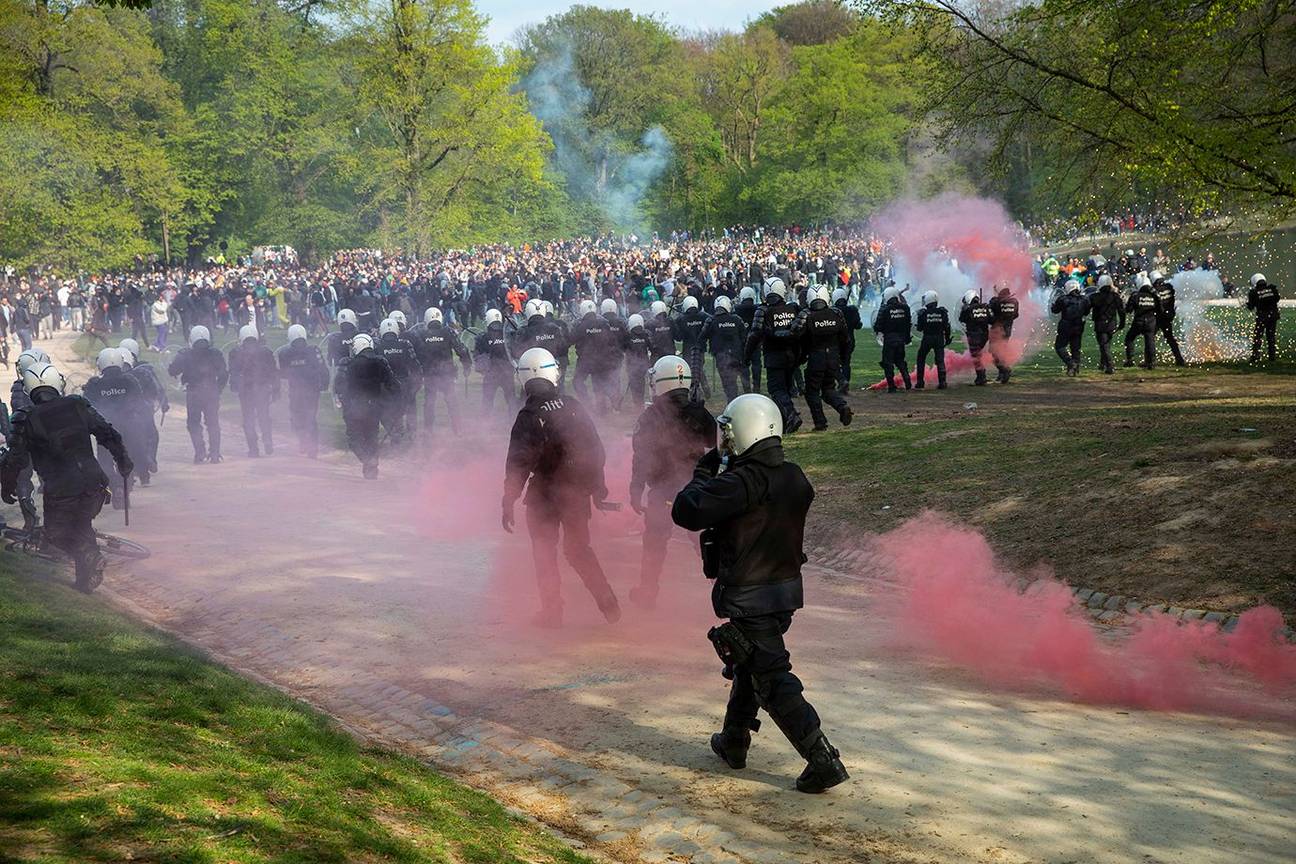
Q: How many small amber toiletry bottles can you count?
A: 0